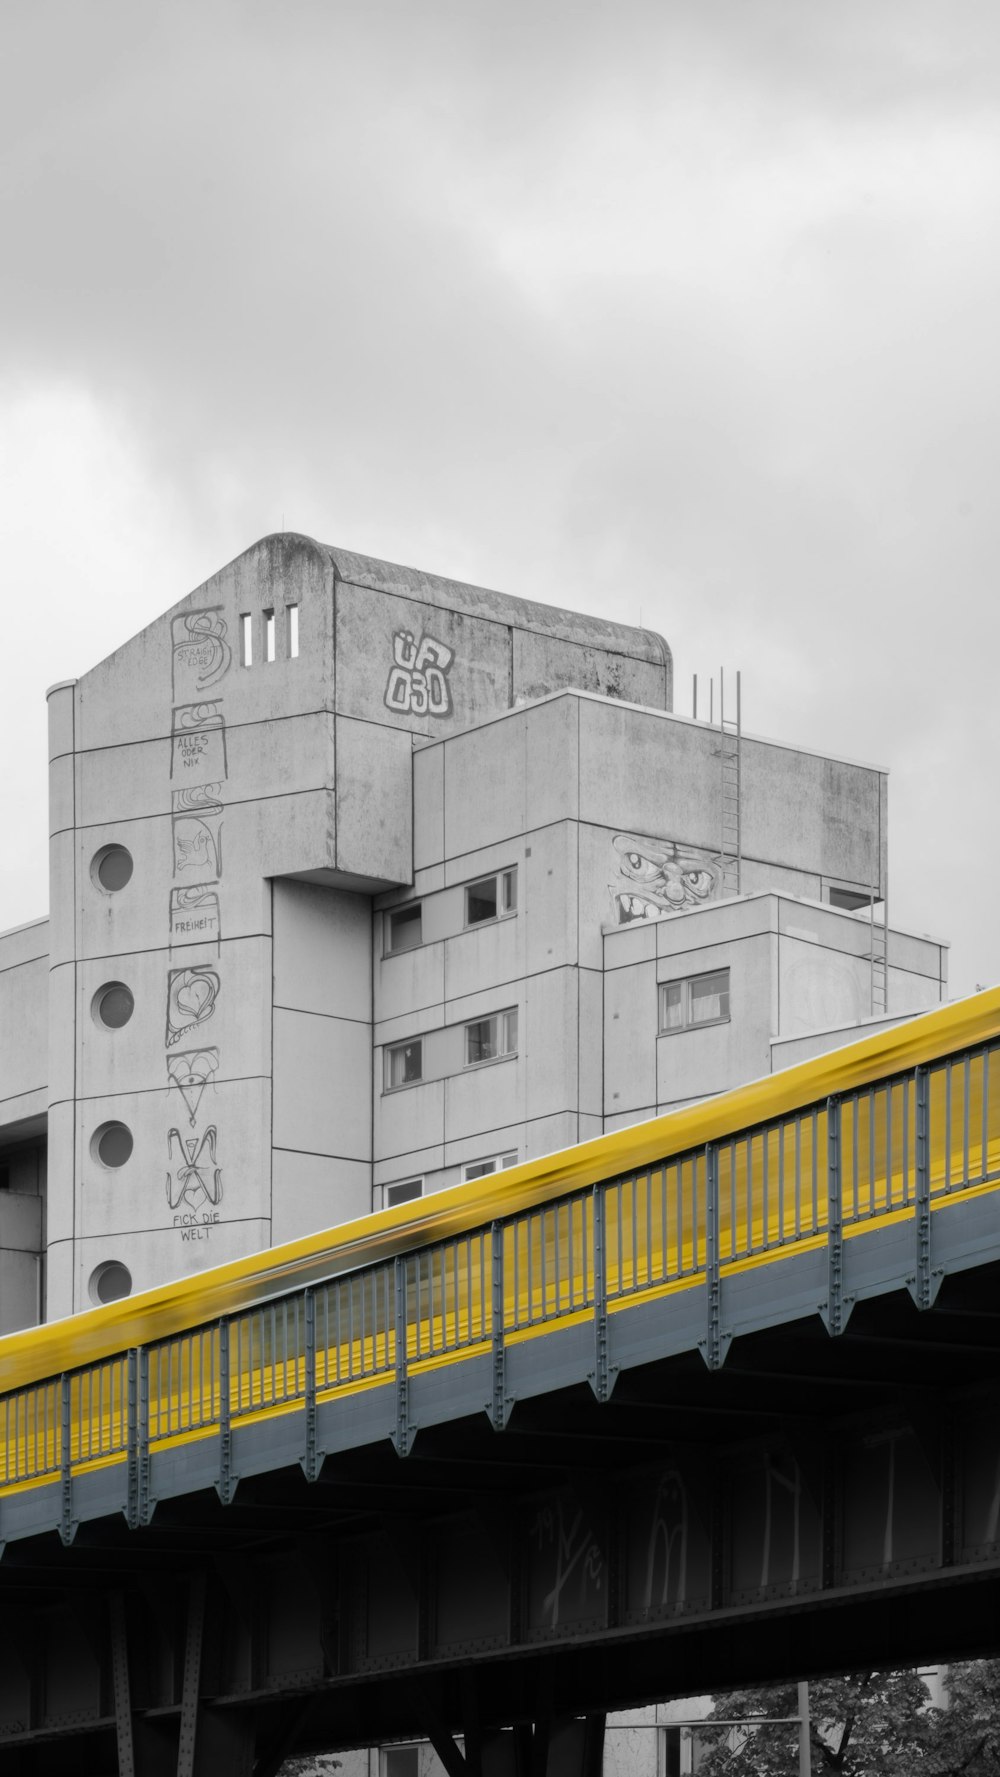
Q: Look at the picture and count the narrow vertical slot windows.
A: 3